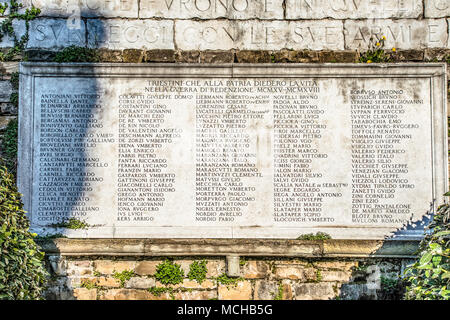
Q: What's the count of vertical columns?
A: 5